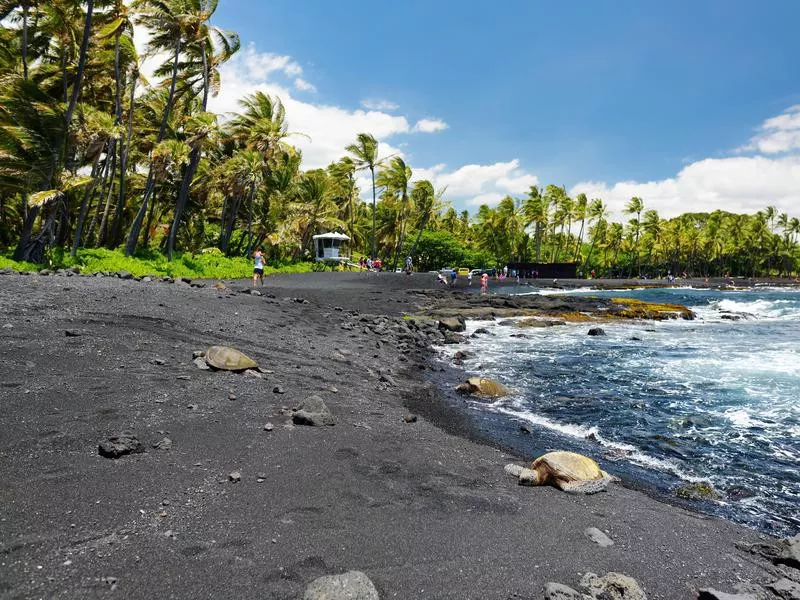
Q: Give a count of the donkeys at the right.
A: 0